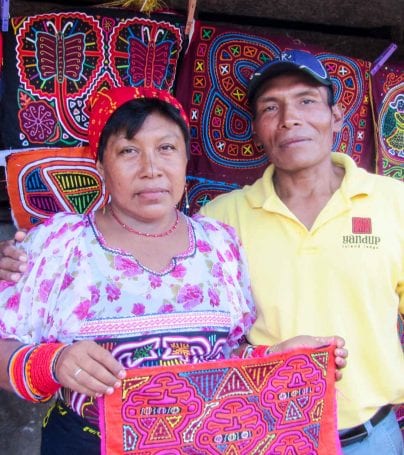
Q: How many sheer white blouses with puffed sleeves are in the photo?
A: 1